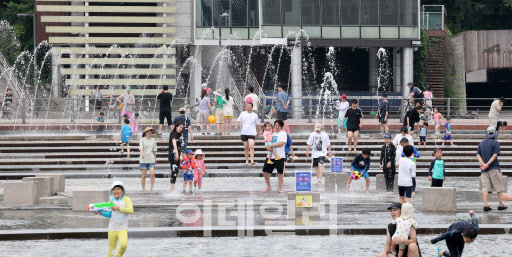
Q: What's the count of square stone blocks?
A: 9